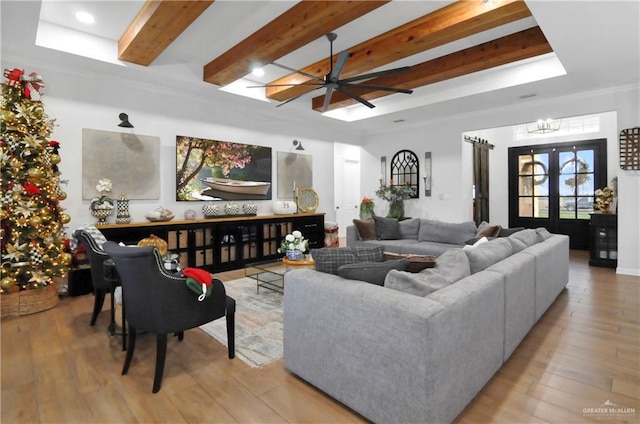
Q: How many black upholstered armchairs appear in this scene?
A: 2